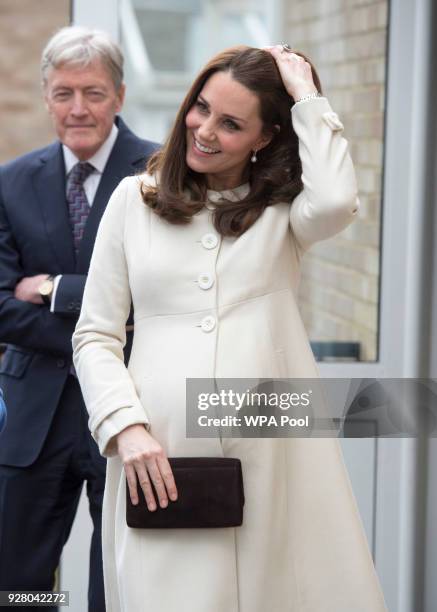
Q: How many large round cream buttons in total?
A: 3